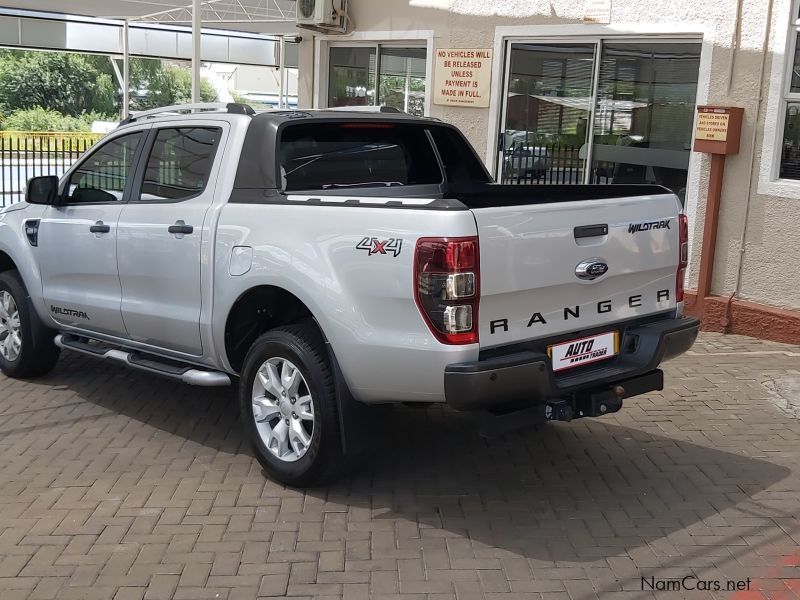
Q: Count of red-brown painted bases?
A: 1